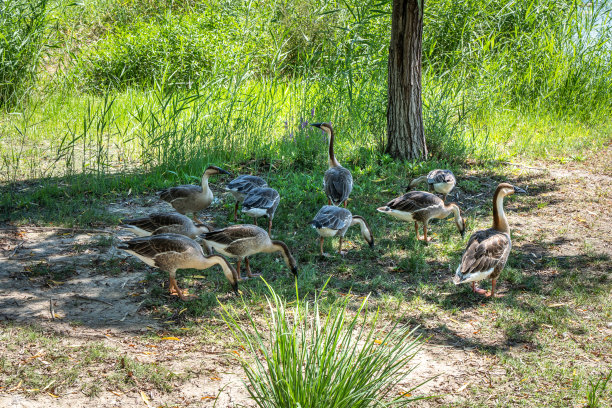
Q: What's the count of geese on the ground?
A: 11